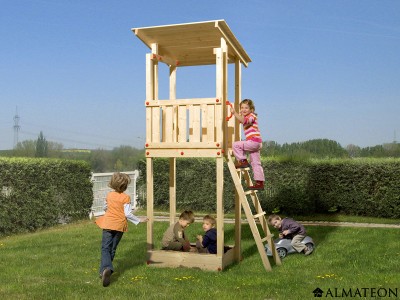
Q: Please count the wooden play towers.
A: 1